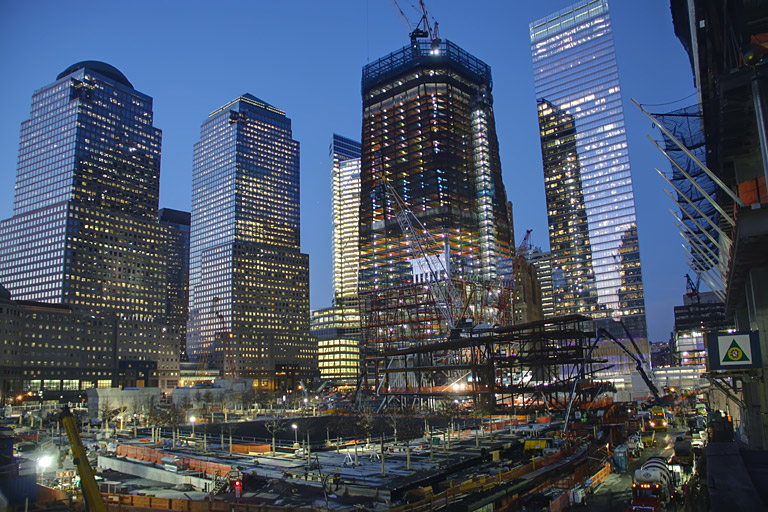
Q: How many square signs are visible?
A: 1